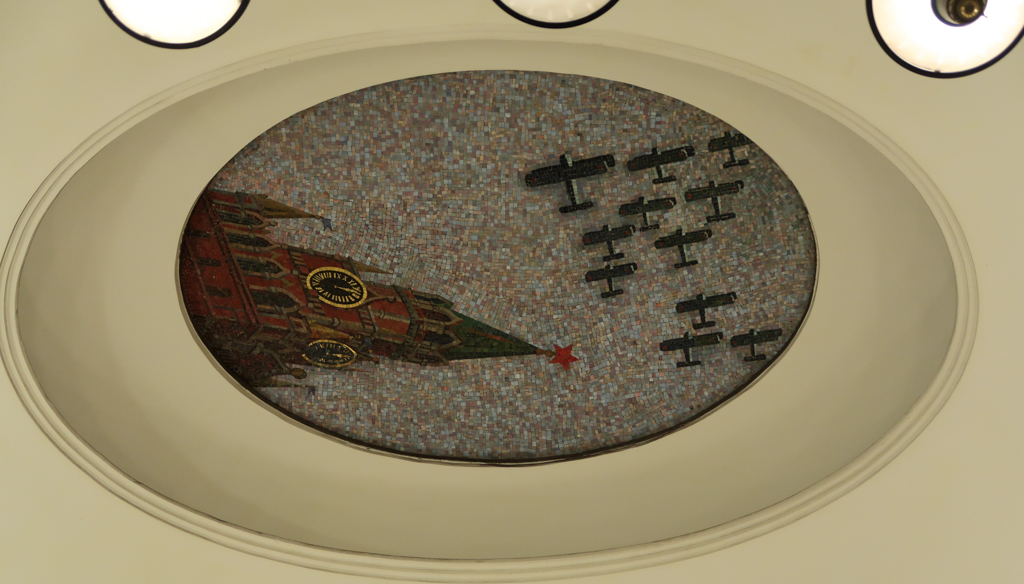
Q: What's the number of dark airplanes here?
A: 11